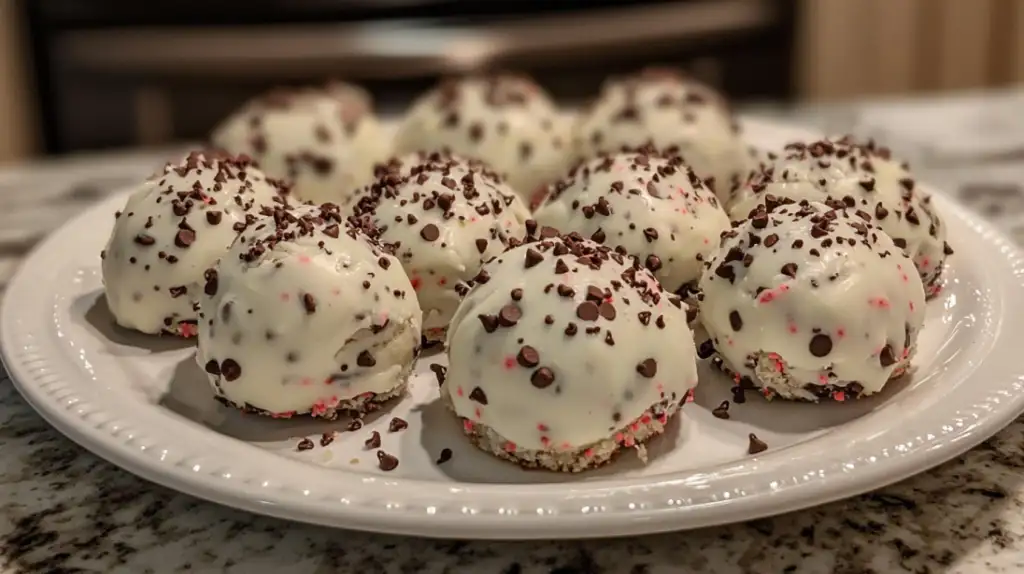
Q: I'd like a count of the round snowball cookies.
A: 10